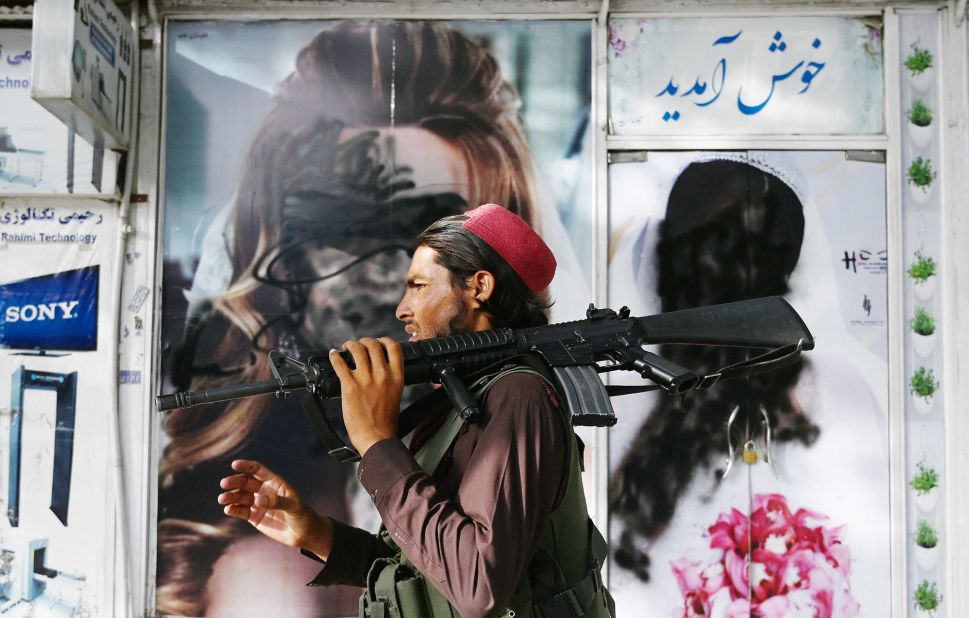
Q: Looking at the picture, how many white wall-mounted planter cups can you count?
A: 9